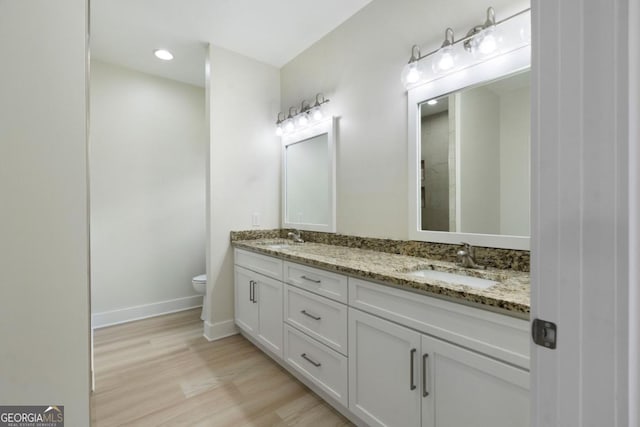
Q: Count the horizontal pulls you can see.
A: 3